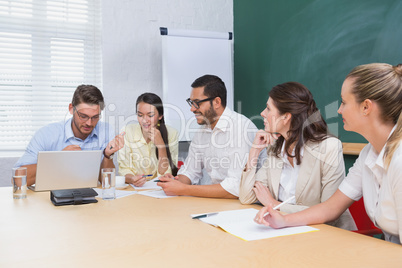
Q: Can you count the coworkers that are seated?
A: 5